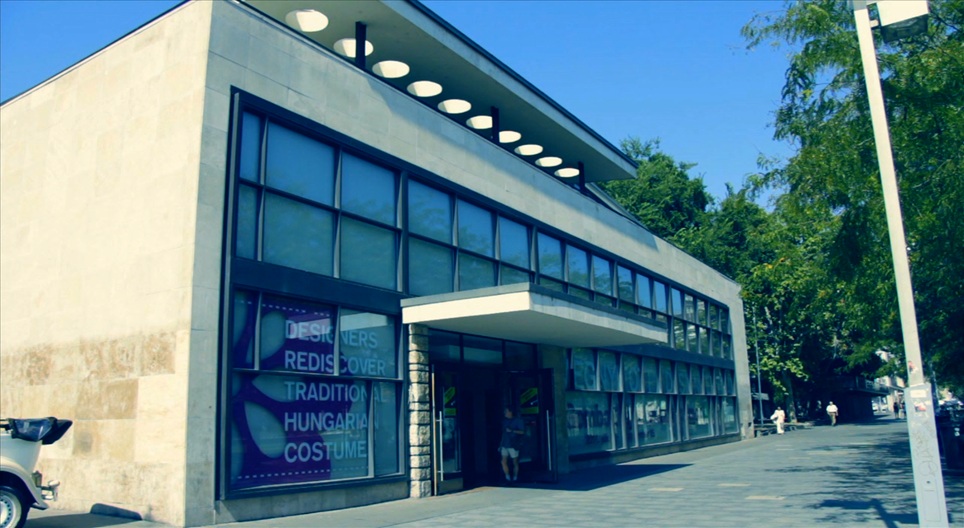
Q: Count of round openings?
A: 10